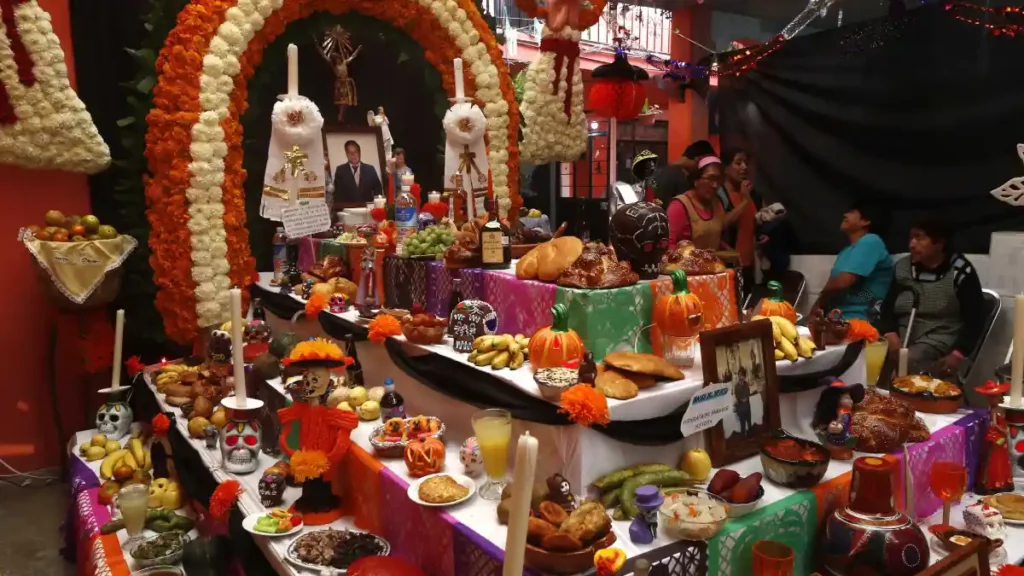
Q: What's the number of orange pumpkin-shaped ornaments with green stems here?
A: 3